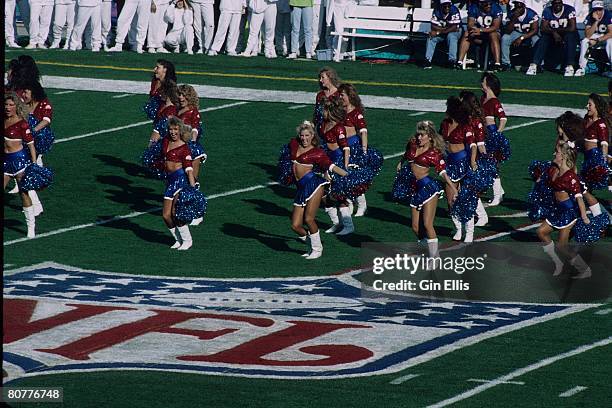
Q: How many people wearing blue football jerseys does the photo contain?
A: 5